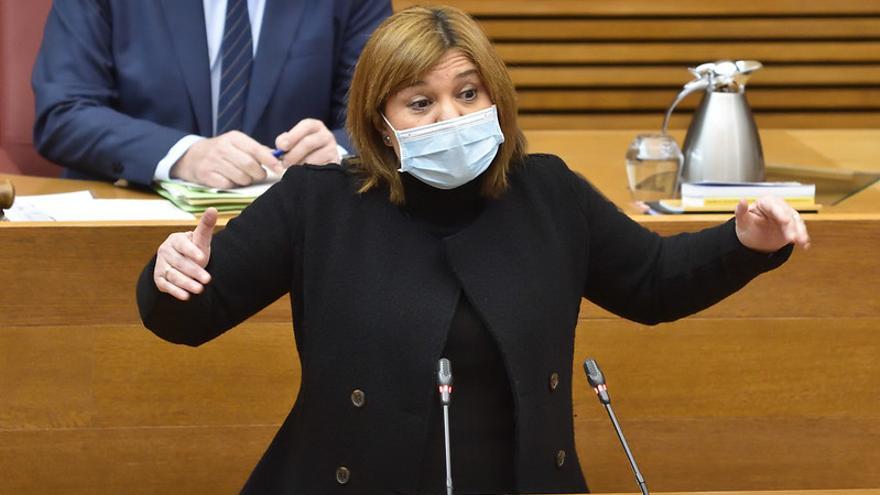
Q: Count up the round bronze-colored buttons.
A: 4